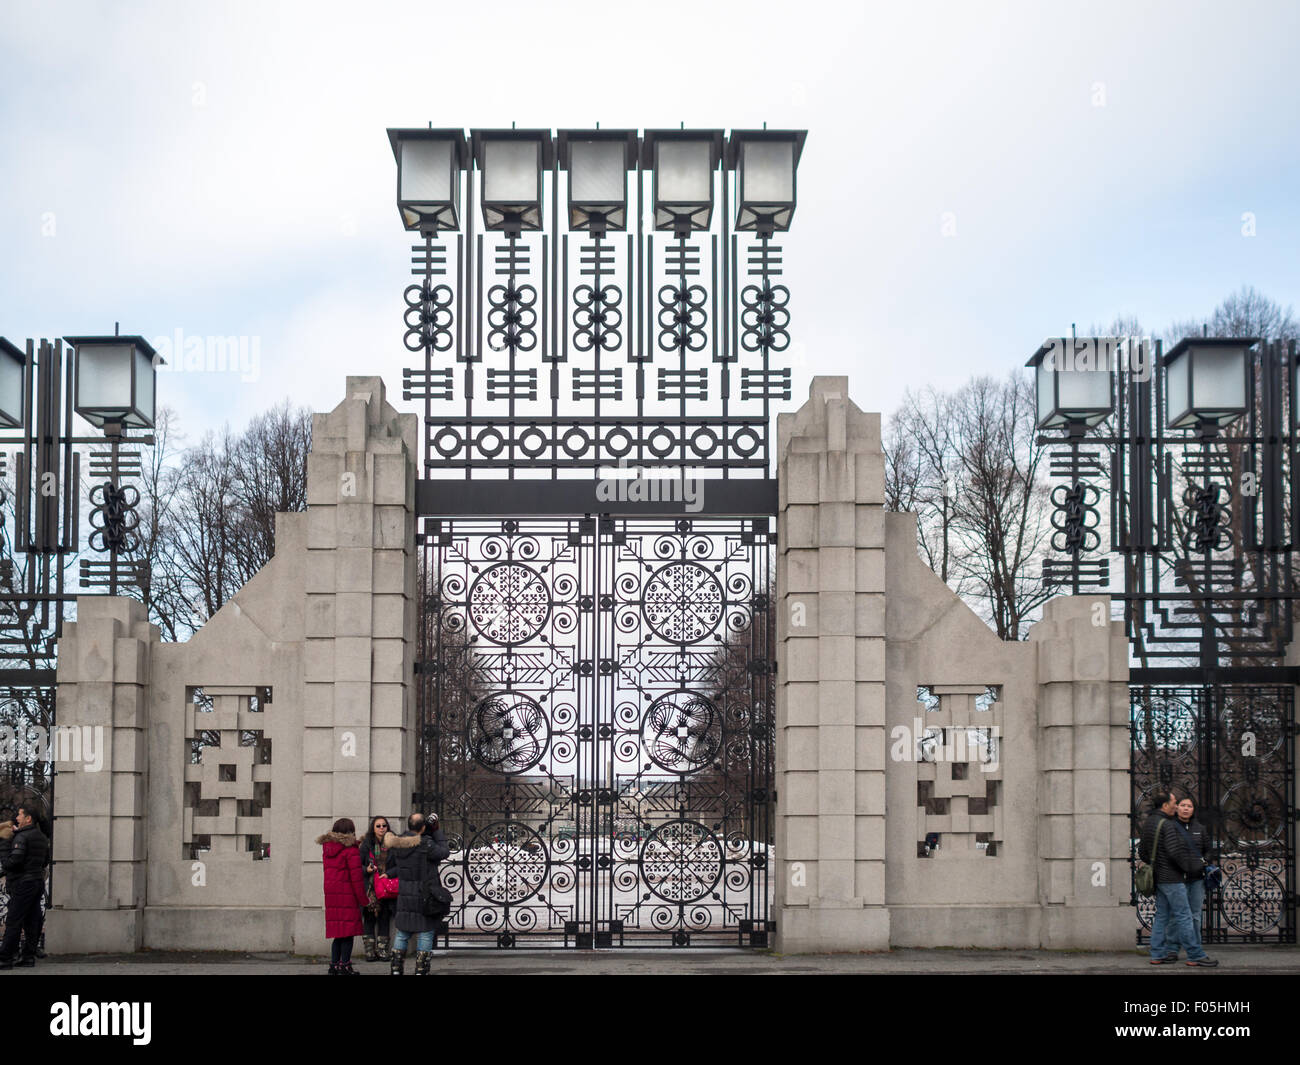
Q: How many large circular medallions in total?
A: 6